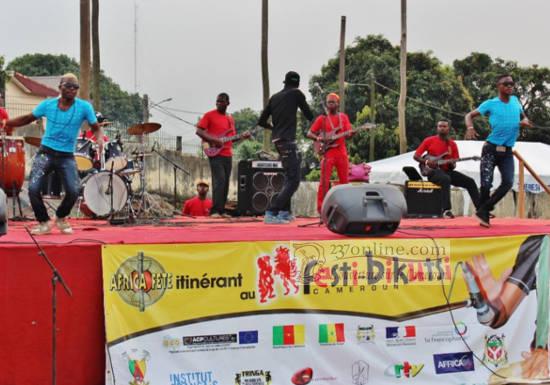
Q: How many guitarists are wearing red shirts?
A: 3